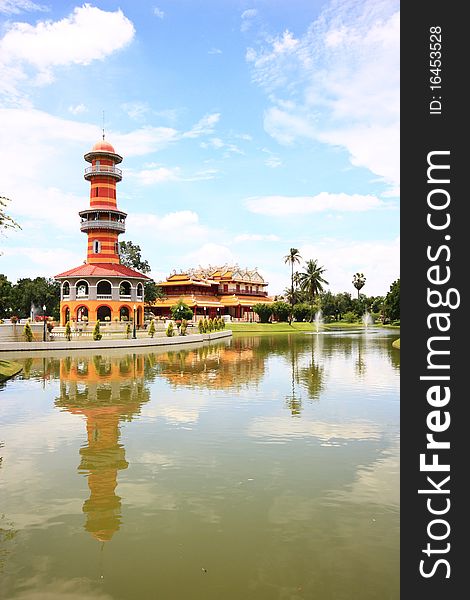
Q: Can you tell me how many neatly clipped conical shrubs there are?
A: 13